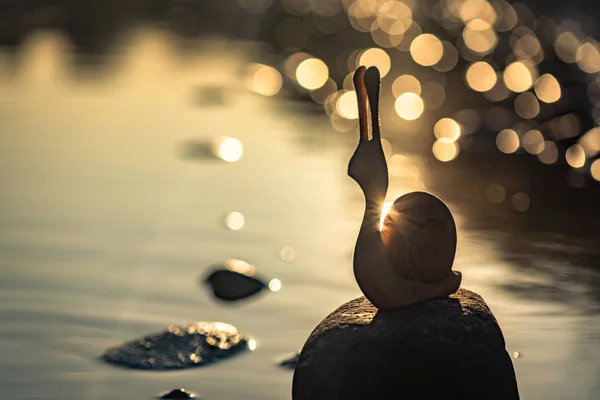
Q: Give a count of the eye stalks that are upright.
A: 2